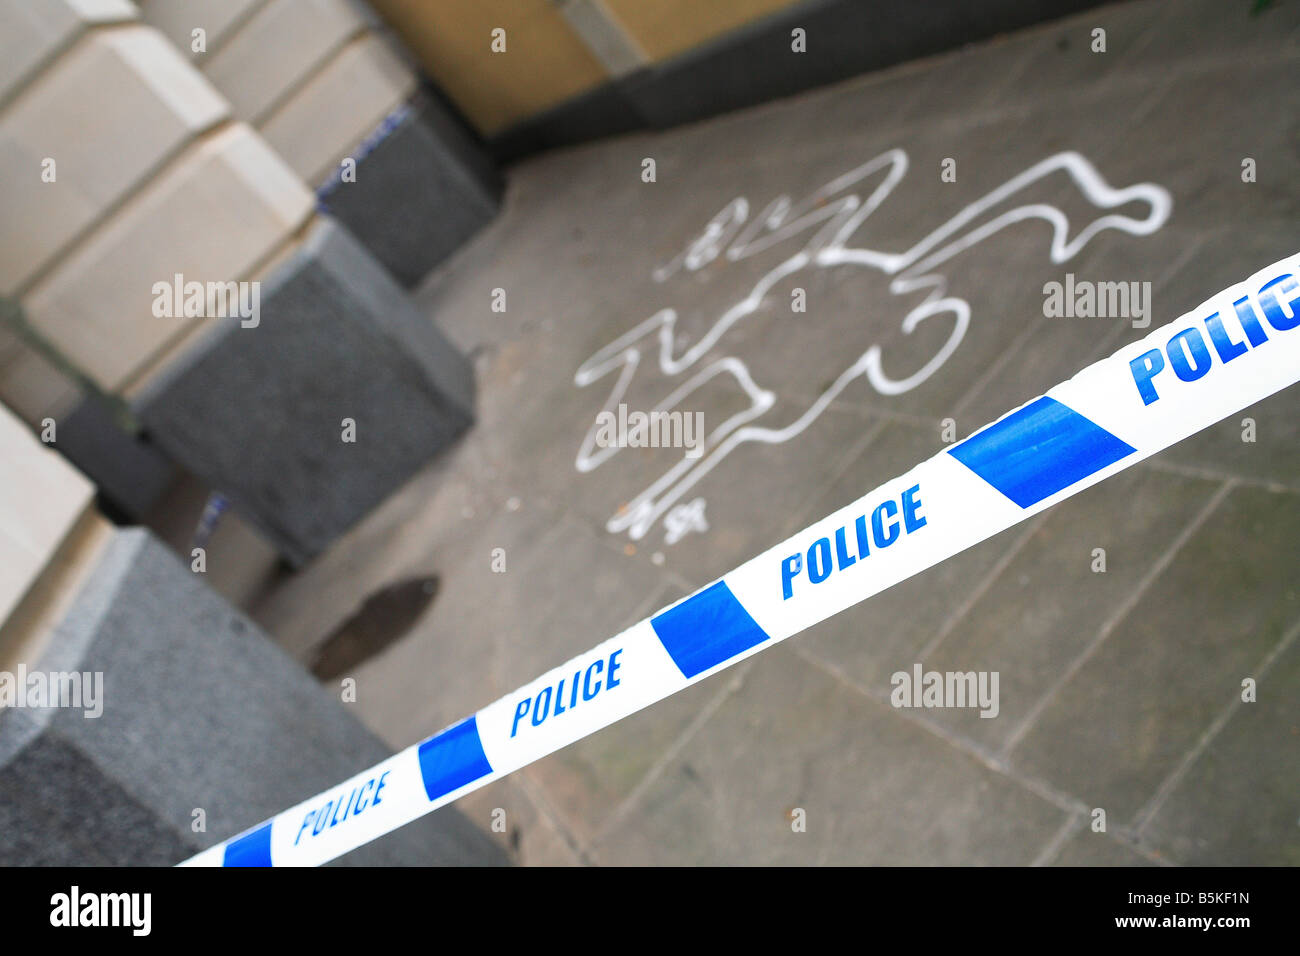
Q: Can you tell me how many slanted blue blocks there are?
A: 4